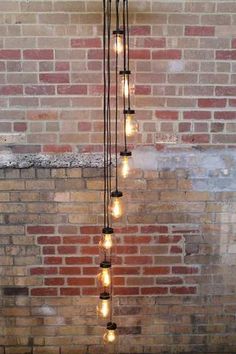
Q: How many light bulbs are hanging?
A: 9